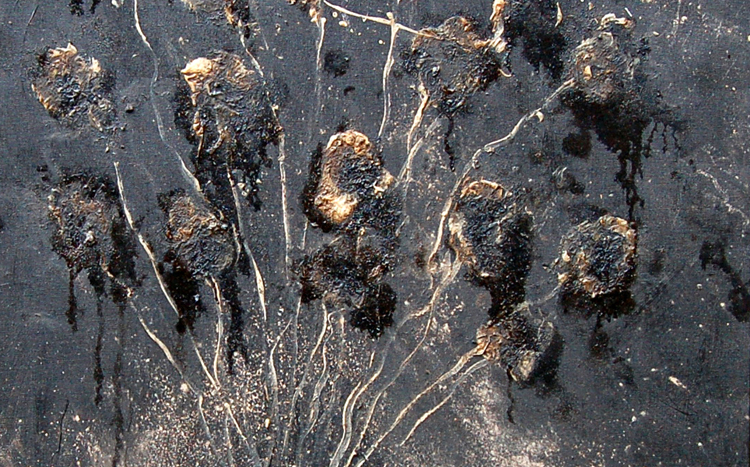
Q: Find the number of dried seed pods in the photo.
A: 11